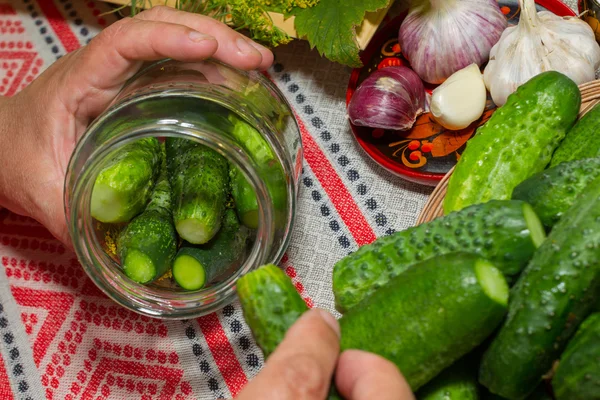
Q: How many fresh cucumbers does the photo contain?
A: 14